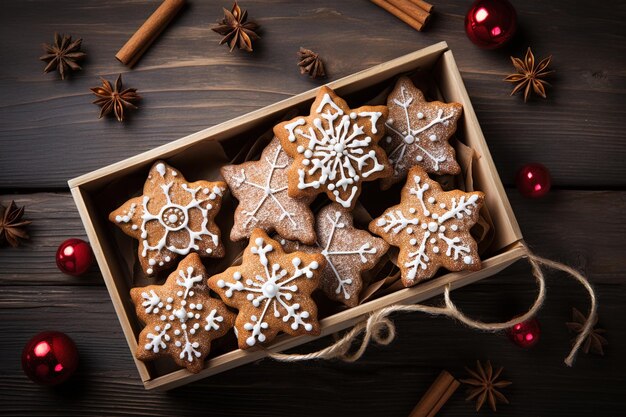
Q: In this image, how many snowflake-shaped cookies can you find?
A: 8